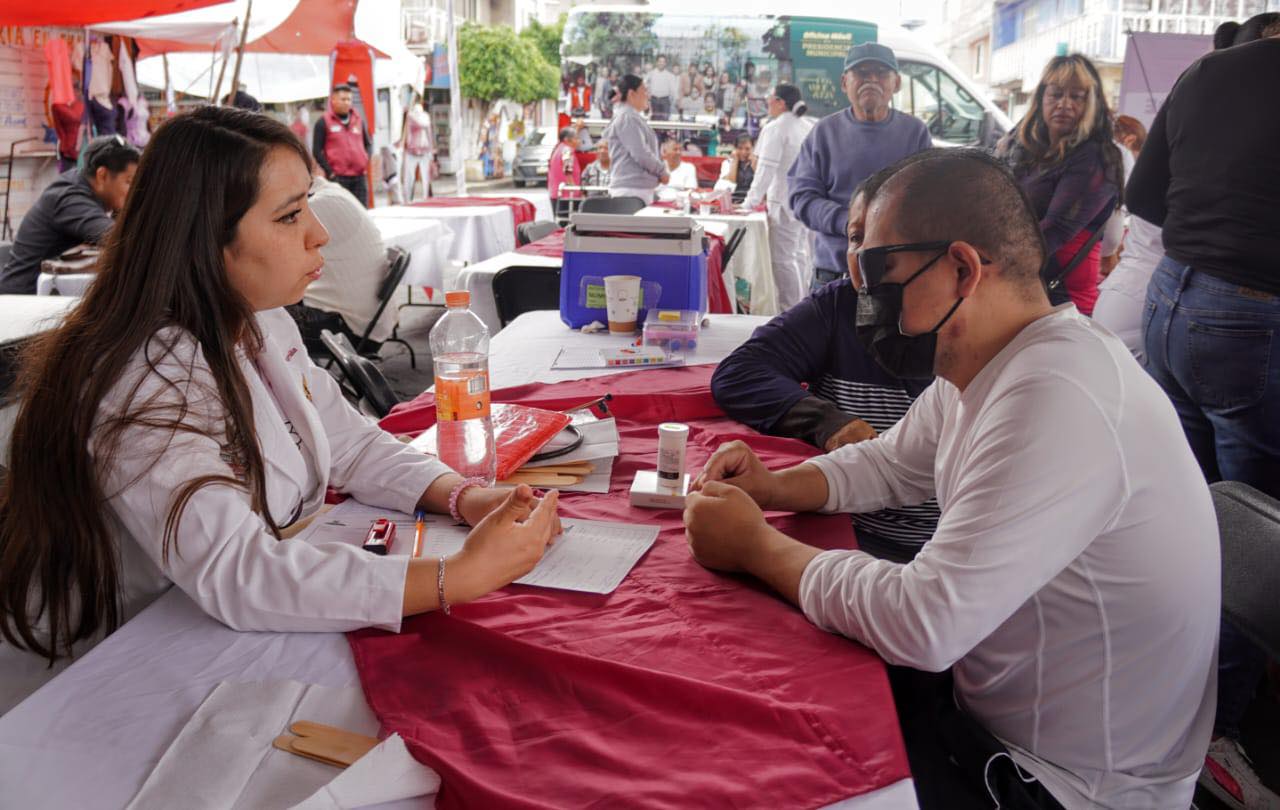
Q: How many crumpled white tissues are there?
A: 1